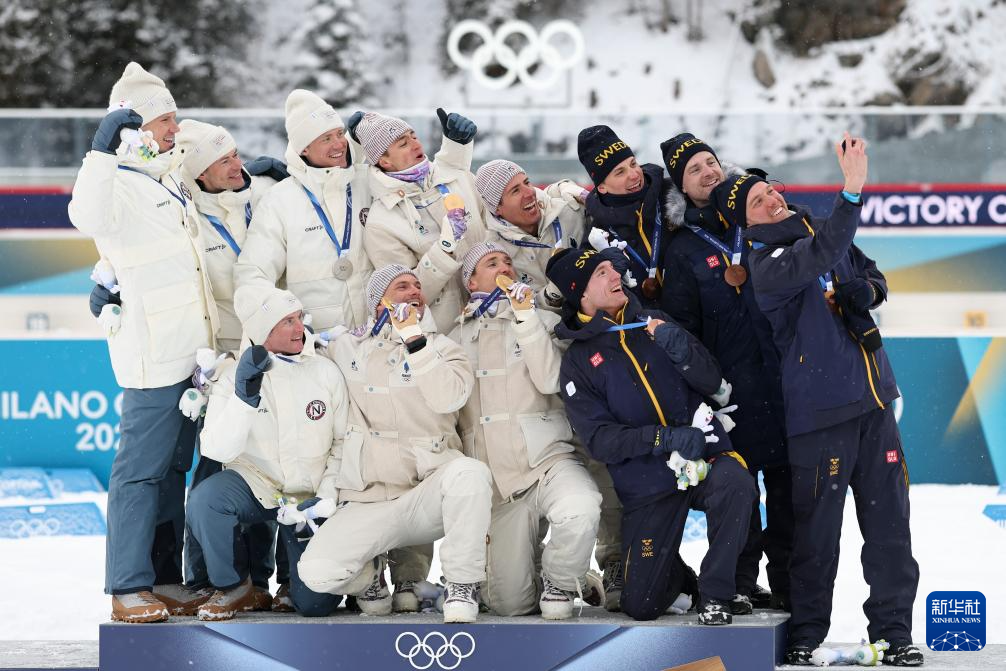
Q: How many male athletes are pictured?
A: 12